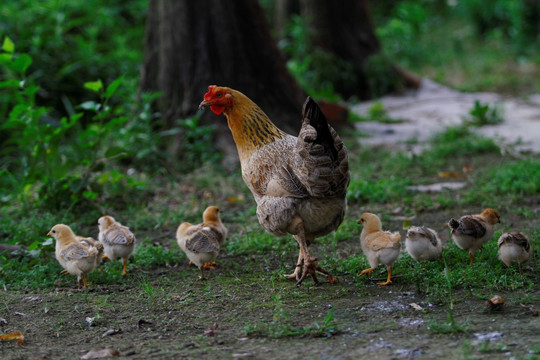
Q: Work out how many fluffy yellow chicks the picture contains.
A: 9